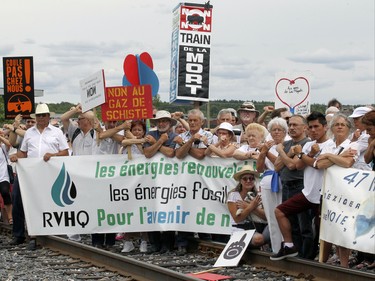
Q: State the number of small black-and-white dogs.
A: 1